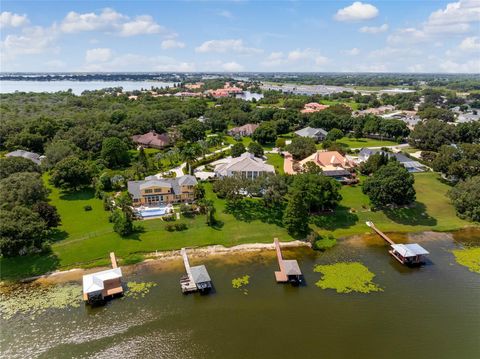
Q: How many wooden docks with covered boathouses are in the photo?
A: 4